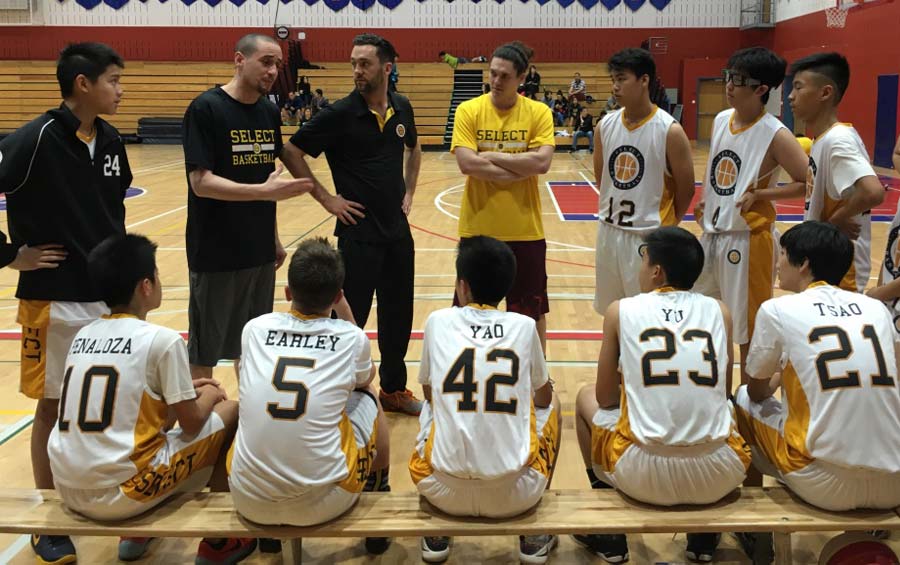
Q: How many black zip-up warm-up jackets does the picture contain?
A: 1